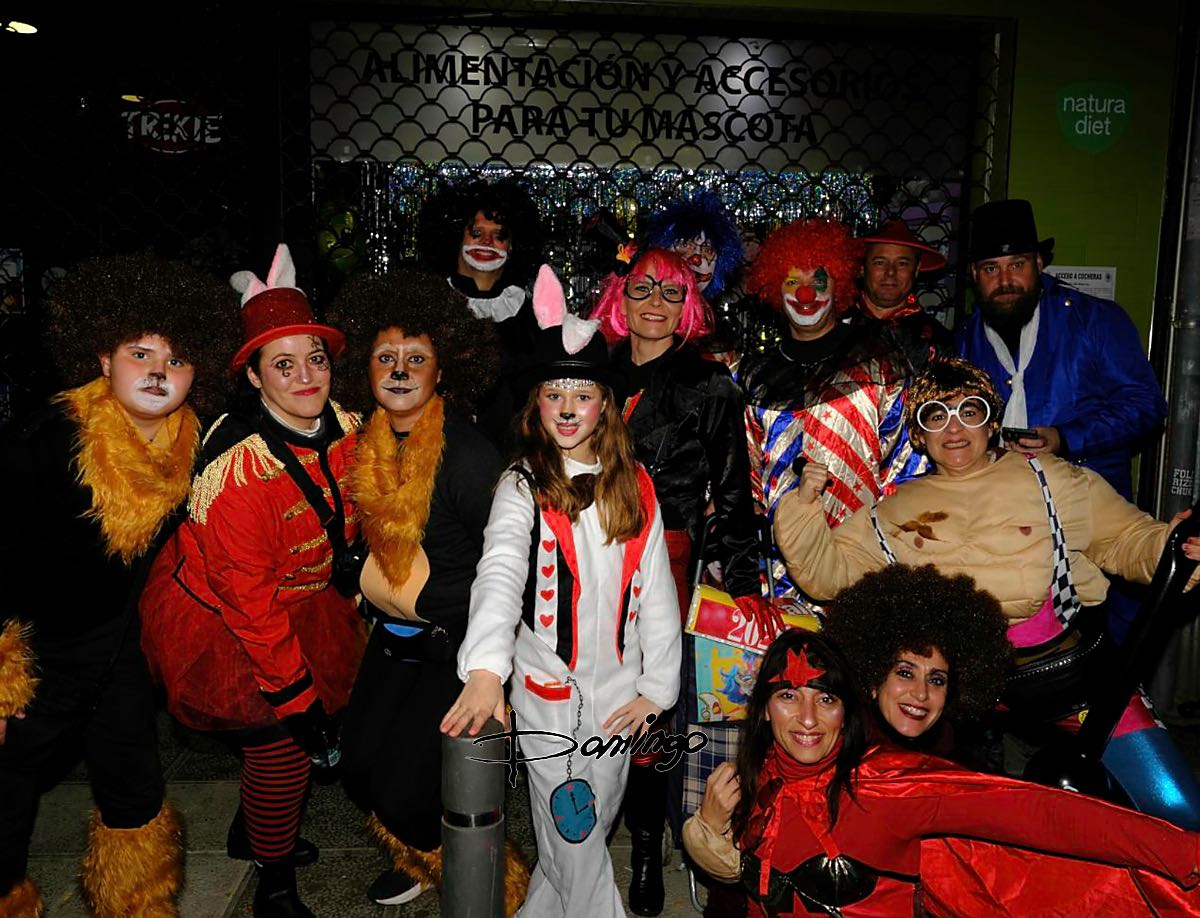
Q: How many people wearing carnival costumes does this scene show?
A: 13